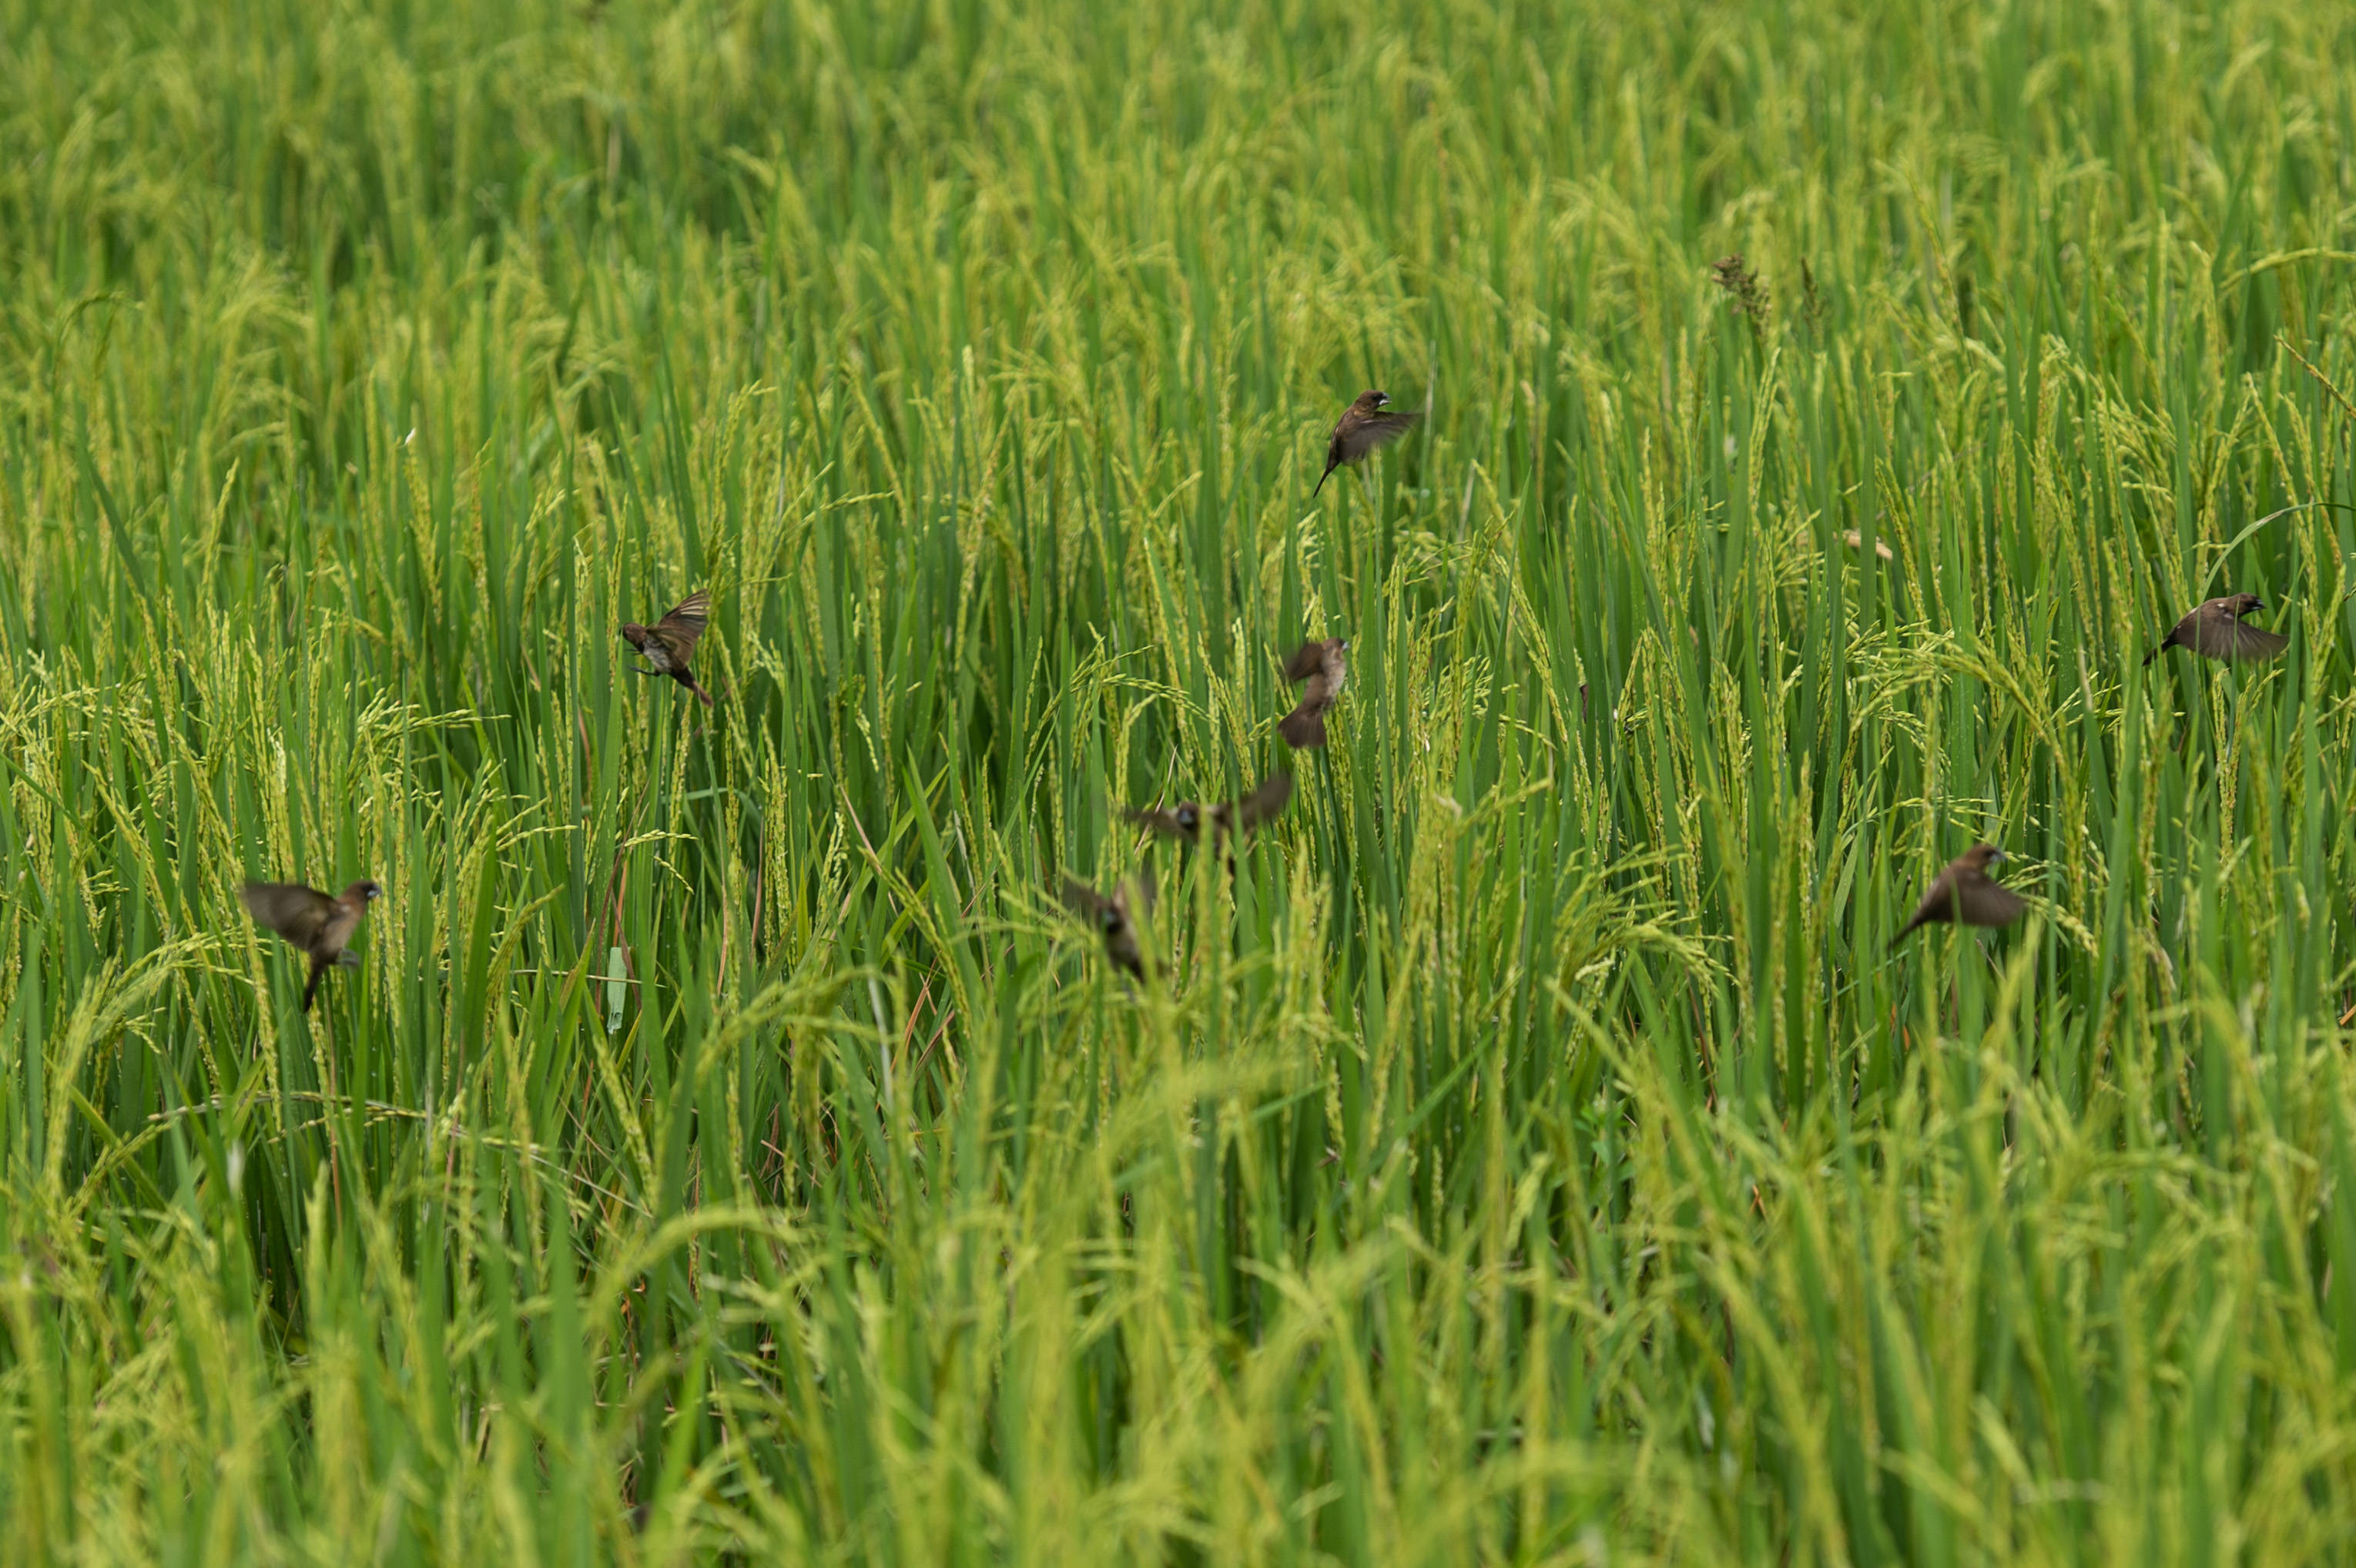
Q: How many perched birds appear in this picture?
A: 0